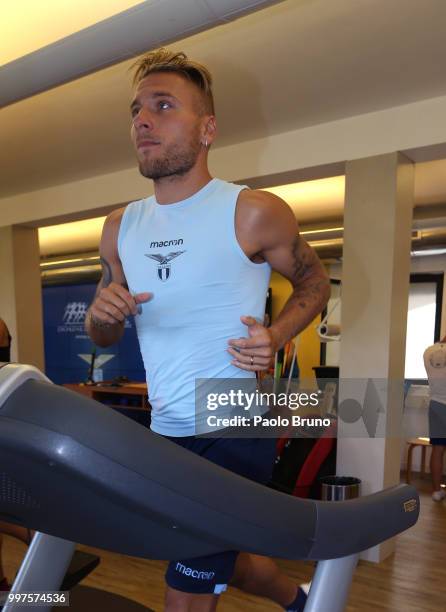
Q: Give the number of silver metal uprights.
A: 2